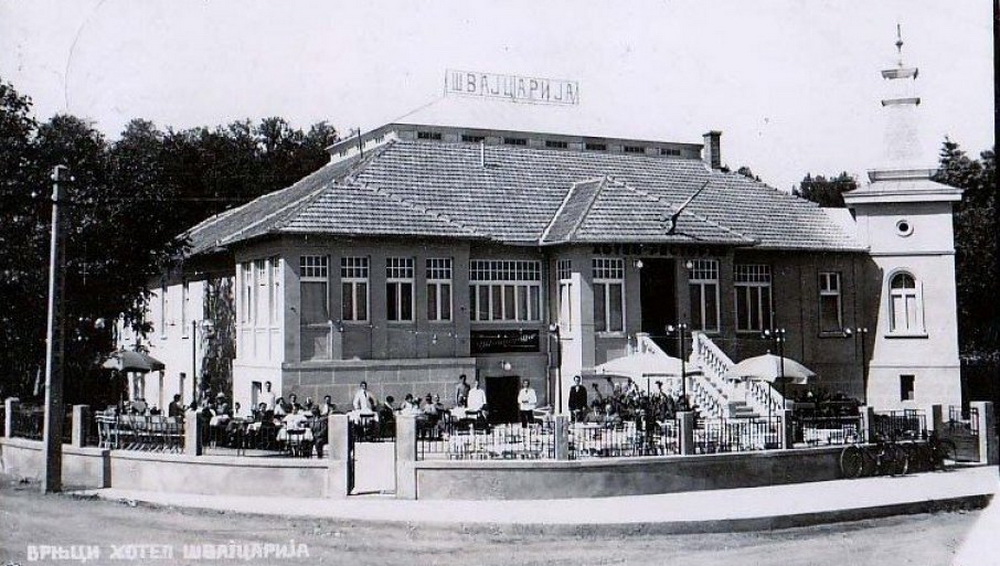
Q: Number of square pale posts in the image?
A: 11